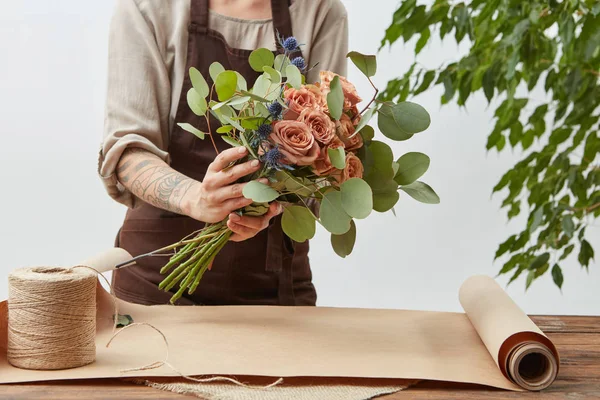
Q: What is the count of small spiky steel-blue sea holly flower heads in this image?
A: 5